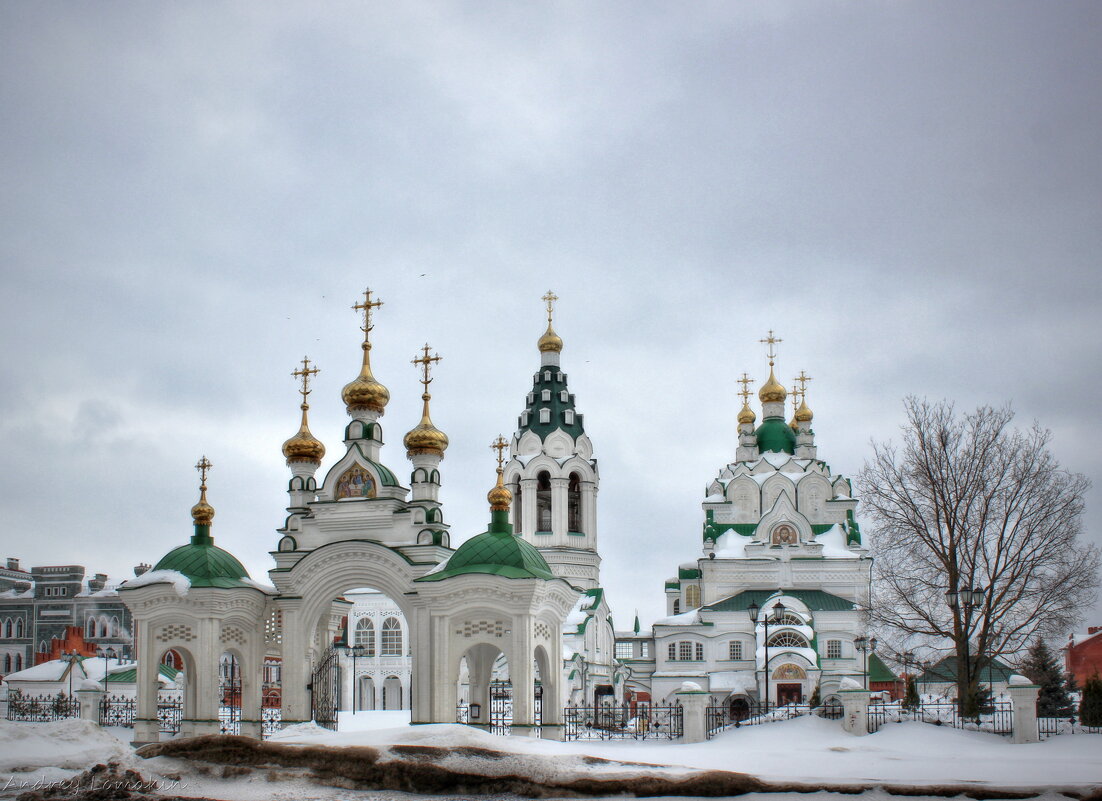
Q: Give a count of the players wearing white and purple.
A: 0